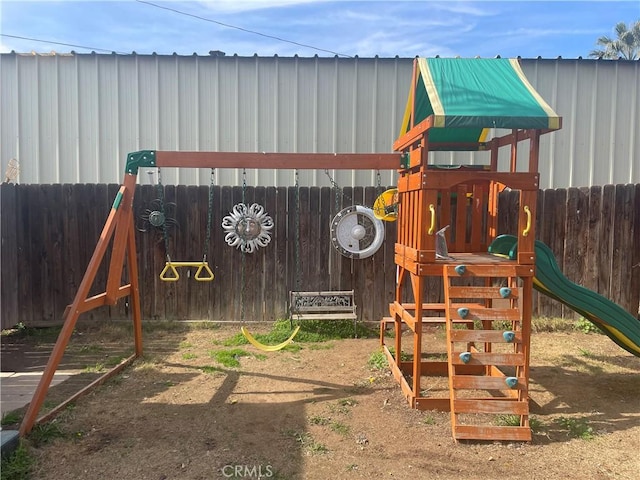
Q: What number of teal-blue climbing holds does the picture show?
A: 6